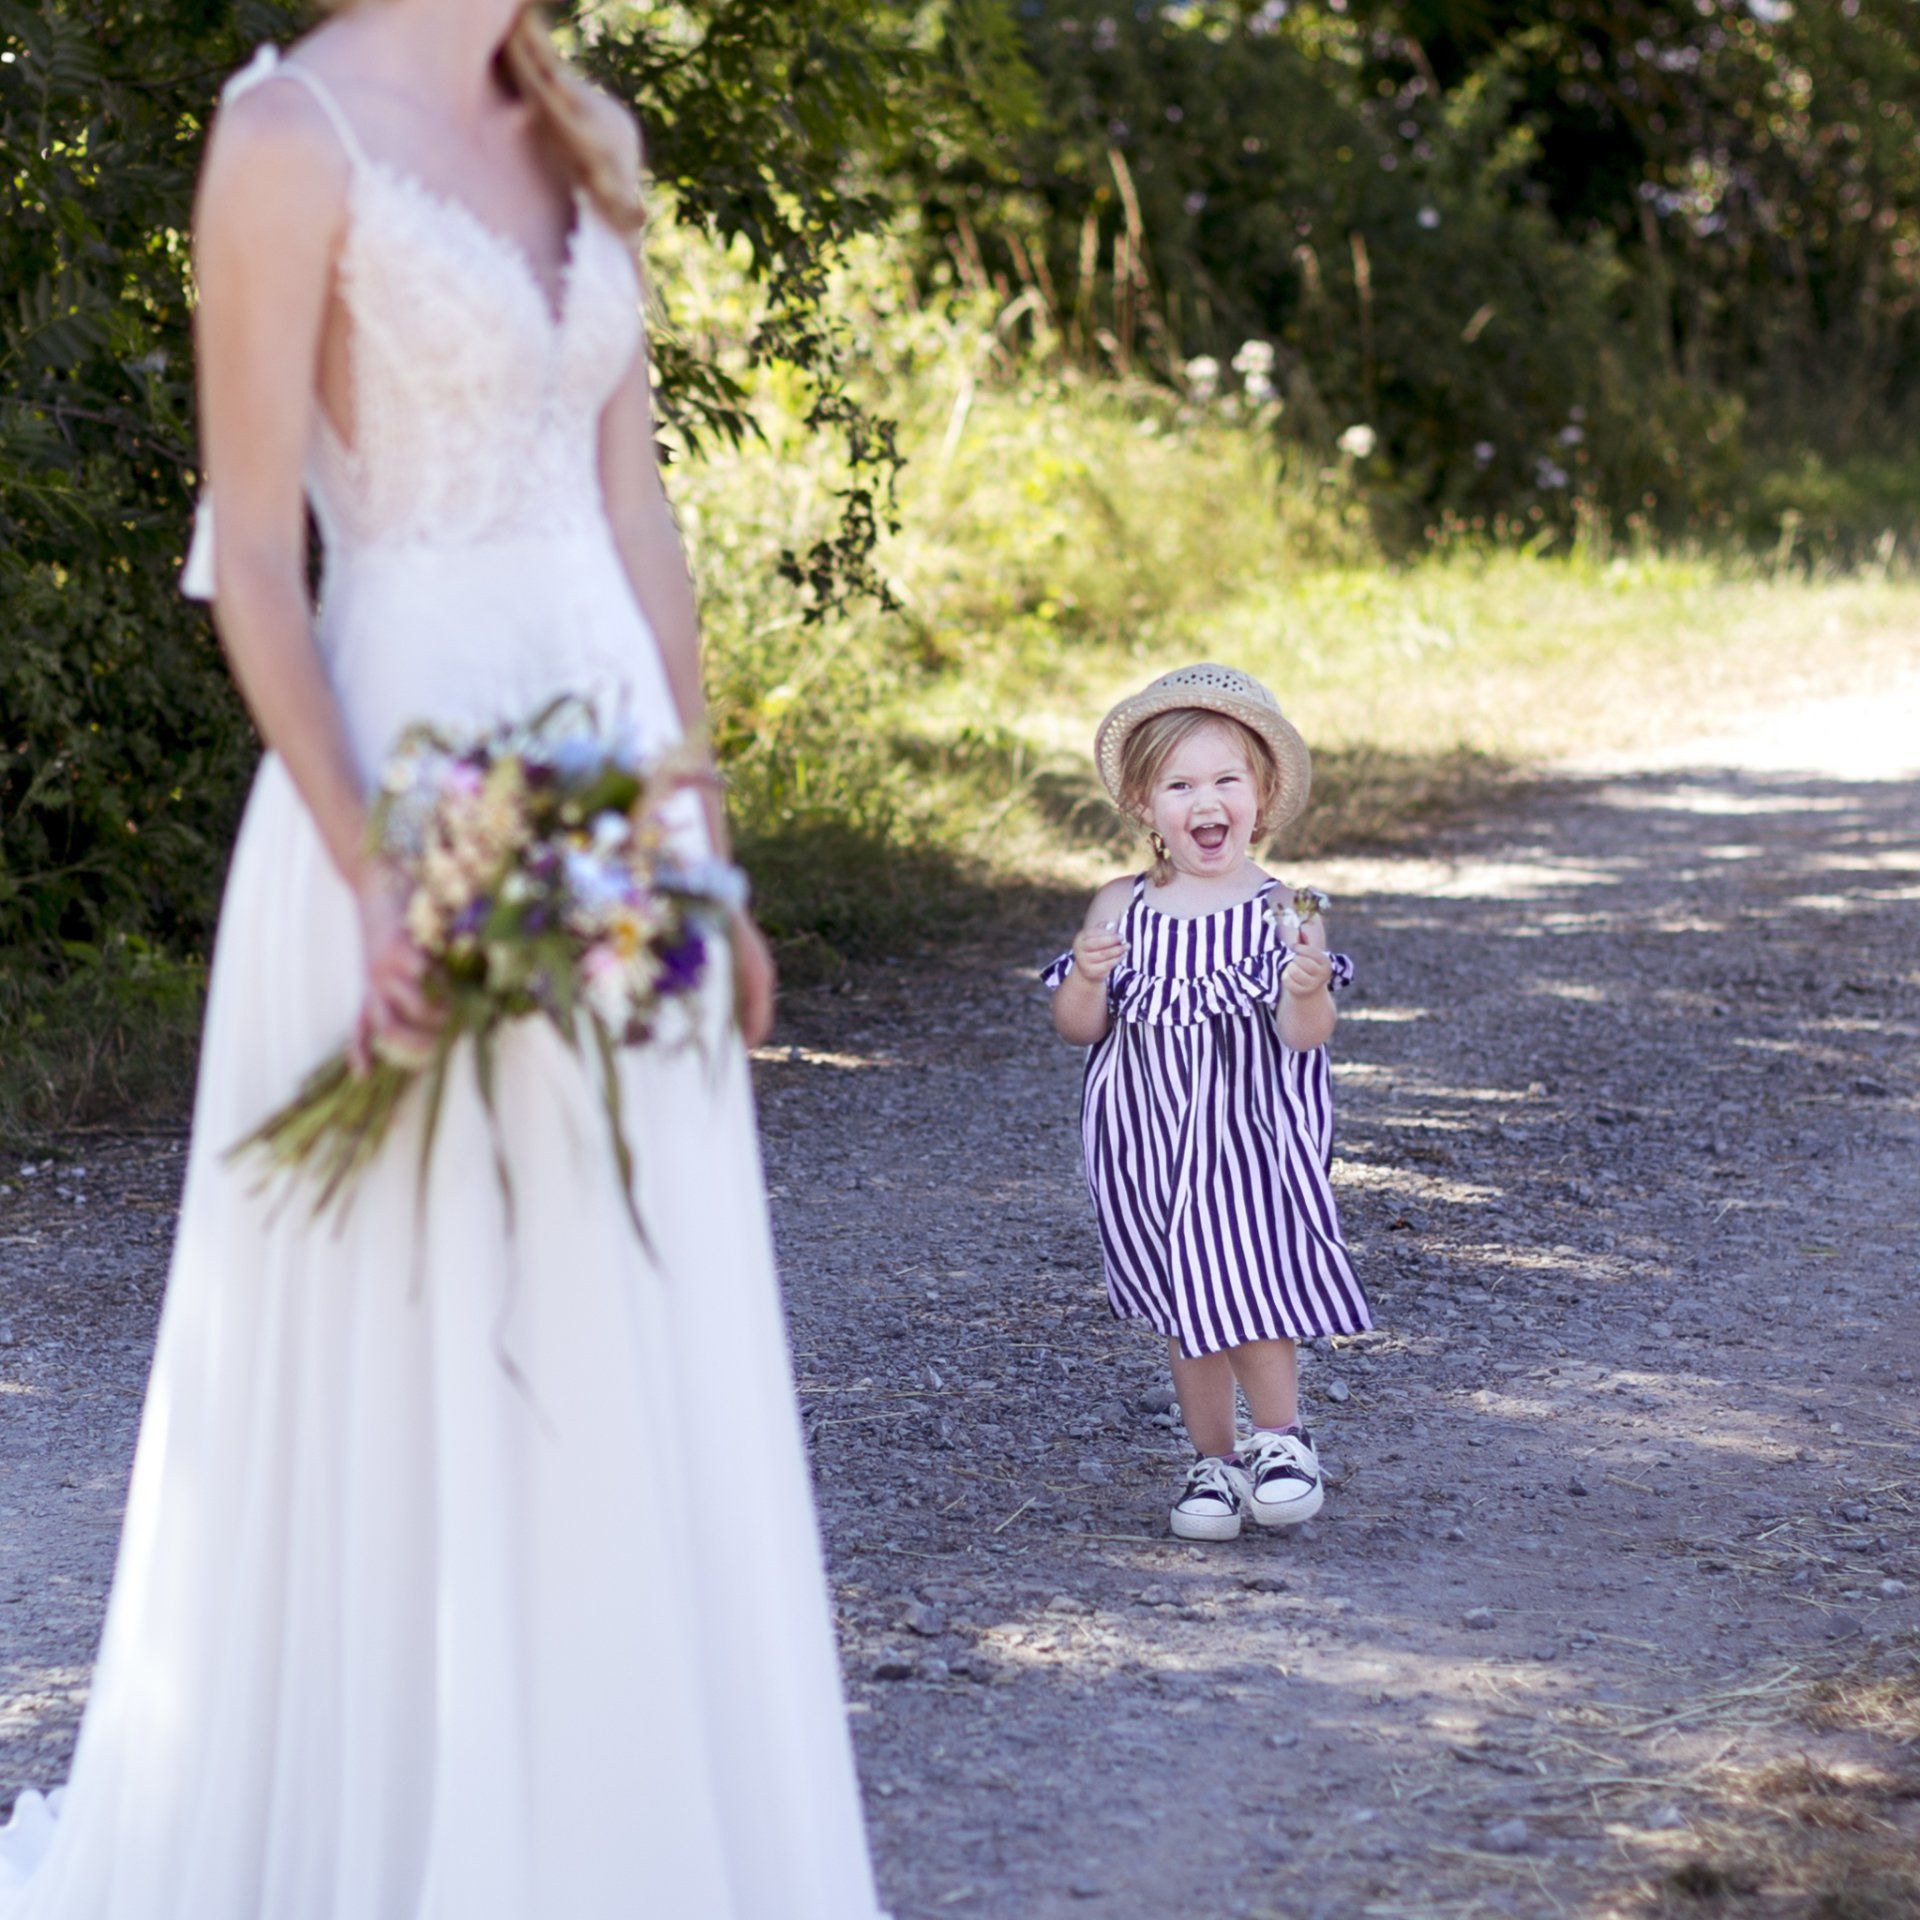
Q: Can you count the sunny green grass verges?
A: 1